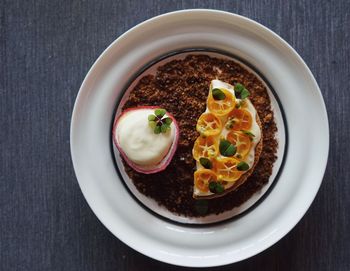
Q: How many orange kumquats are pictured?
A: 7